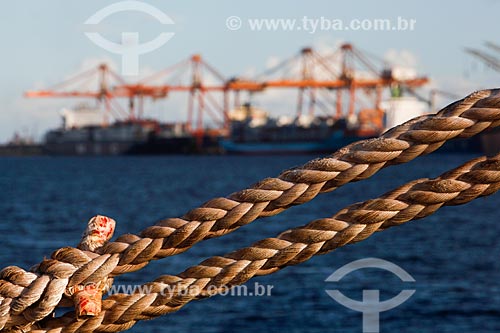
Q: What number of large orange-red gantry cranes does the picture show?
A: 4